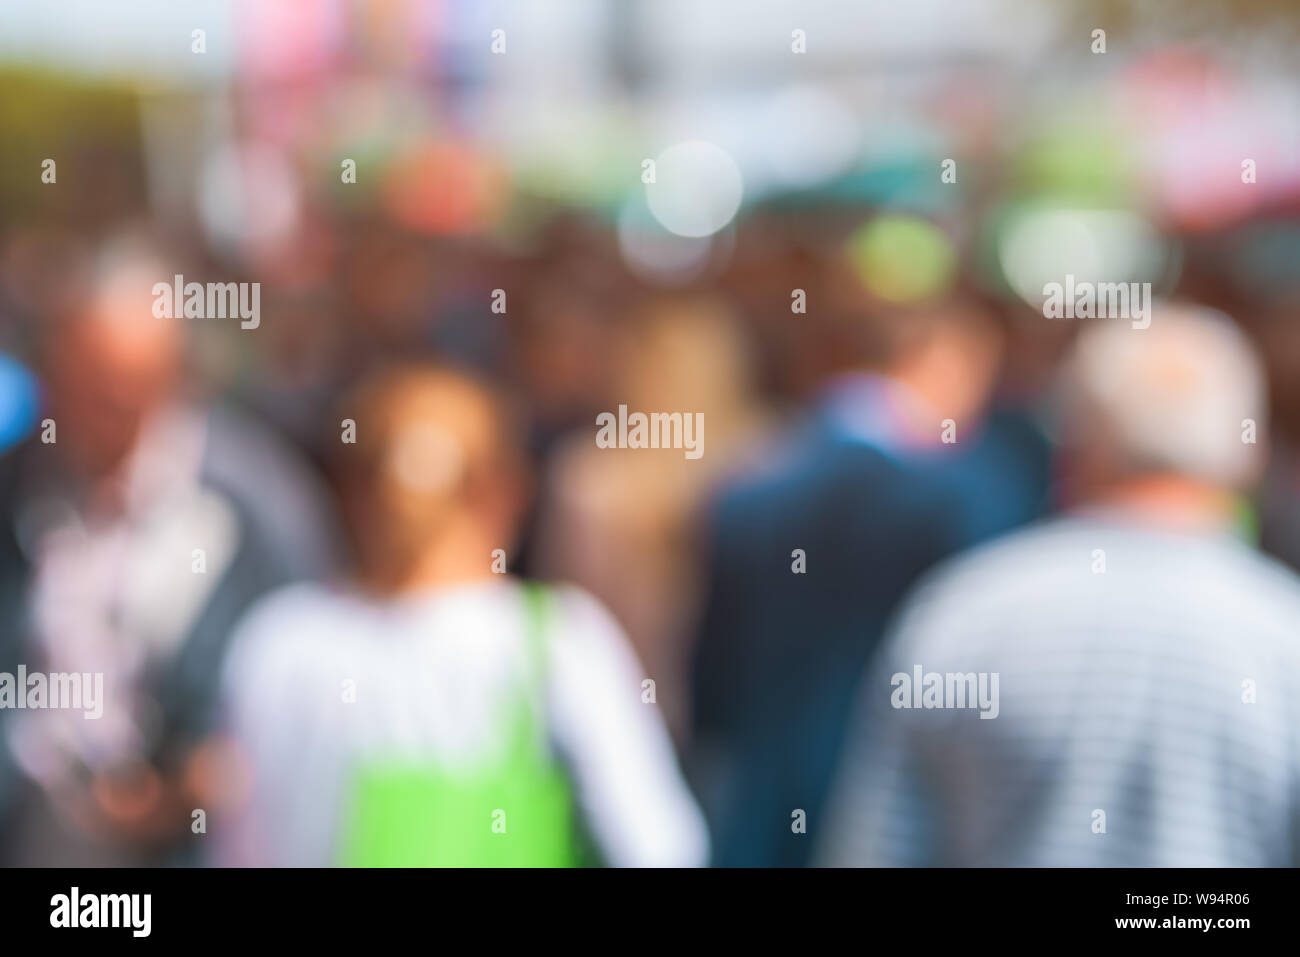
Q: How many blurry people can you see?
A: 5